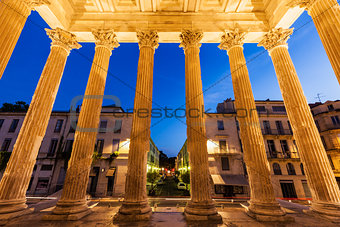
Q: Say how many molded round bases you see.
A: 6